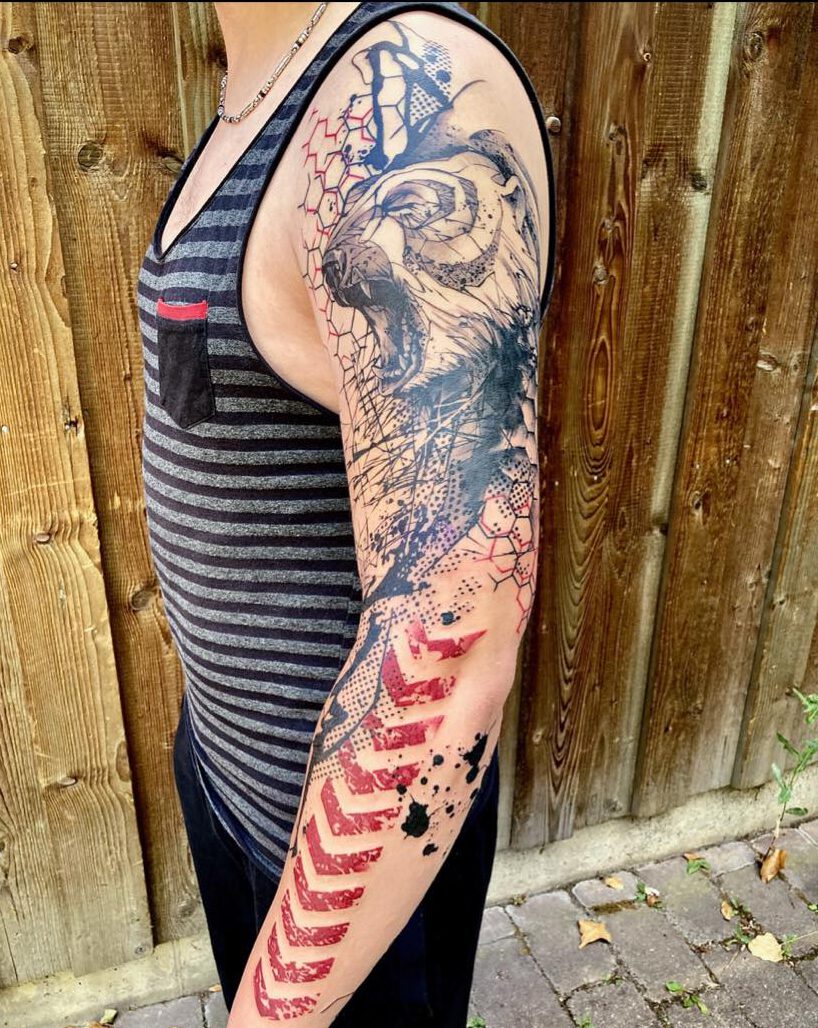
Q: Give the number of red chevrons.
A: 10